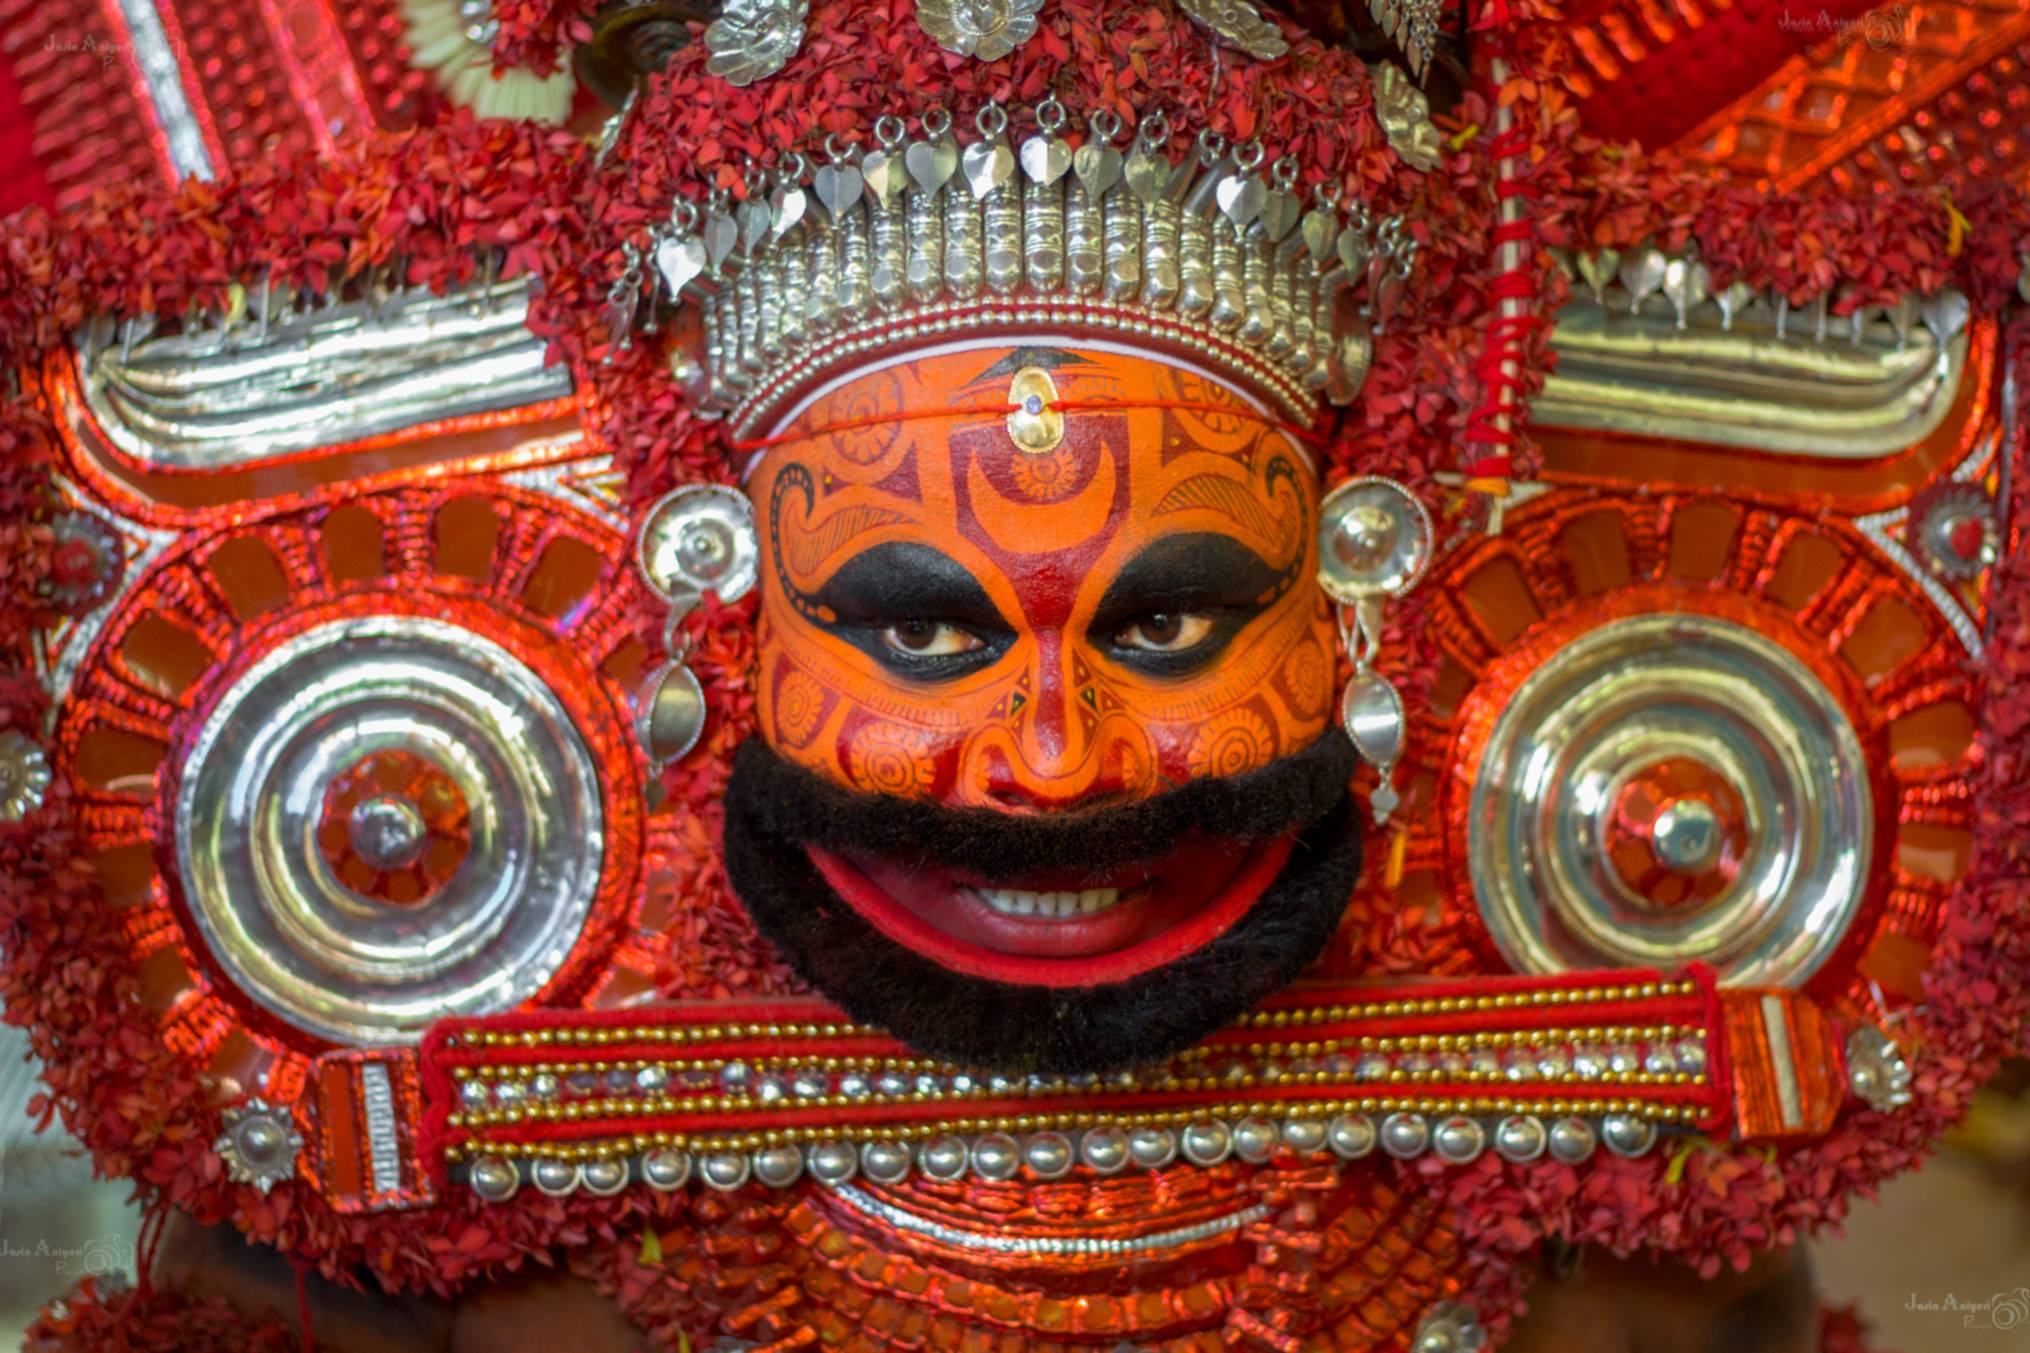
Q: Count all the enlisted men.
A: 0